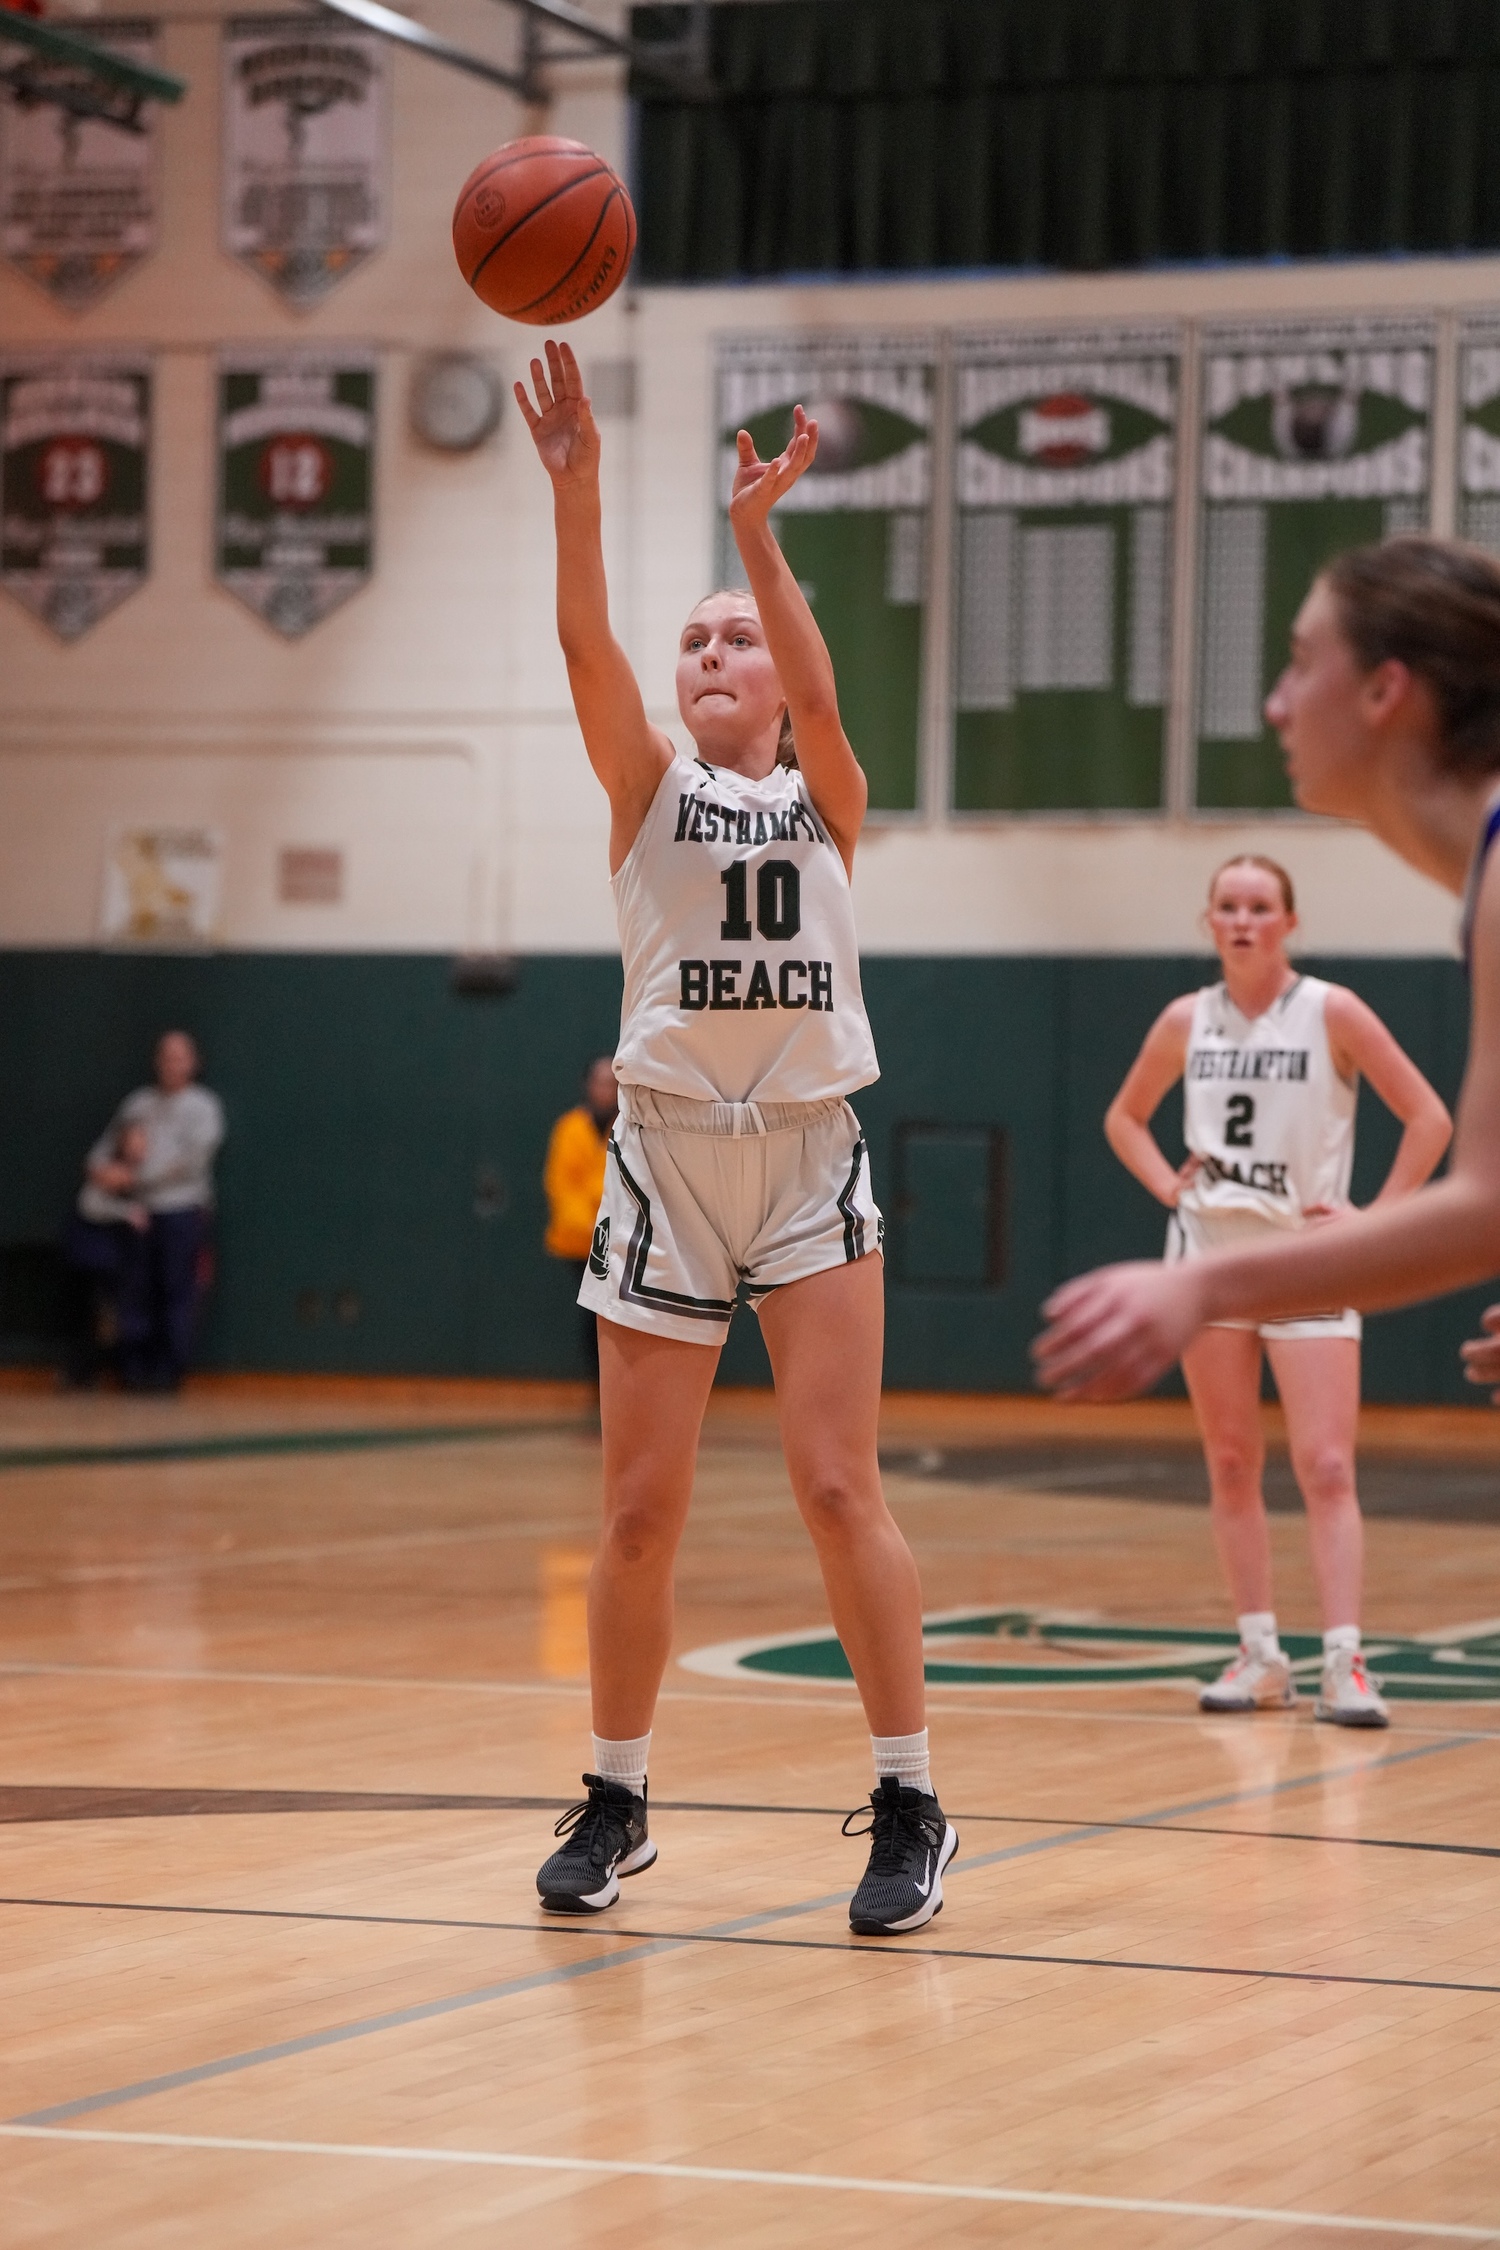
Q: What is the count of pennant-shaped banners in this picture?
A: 4